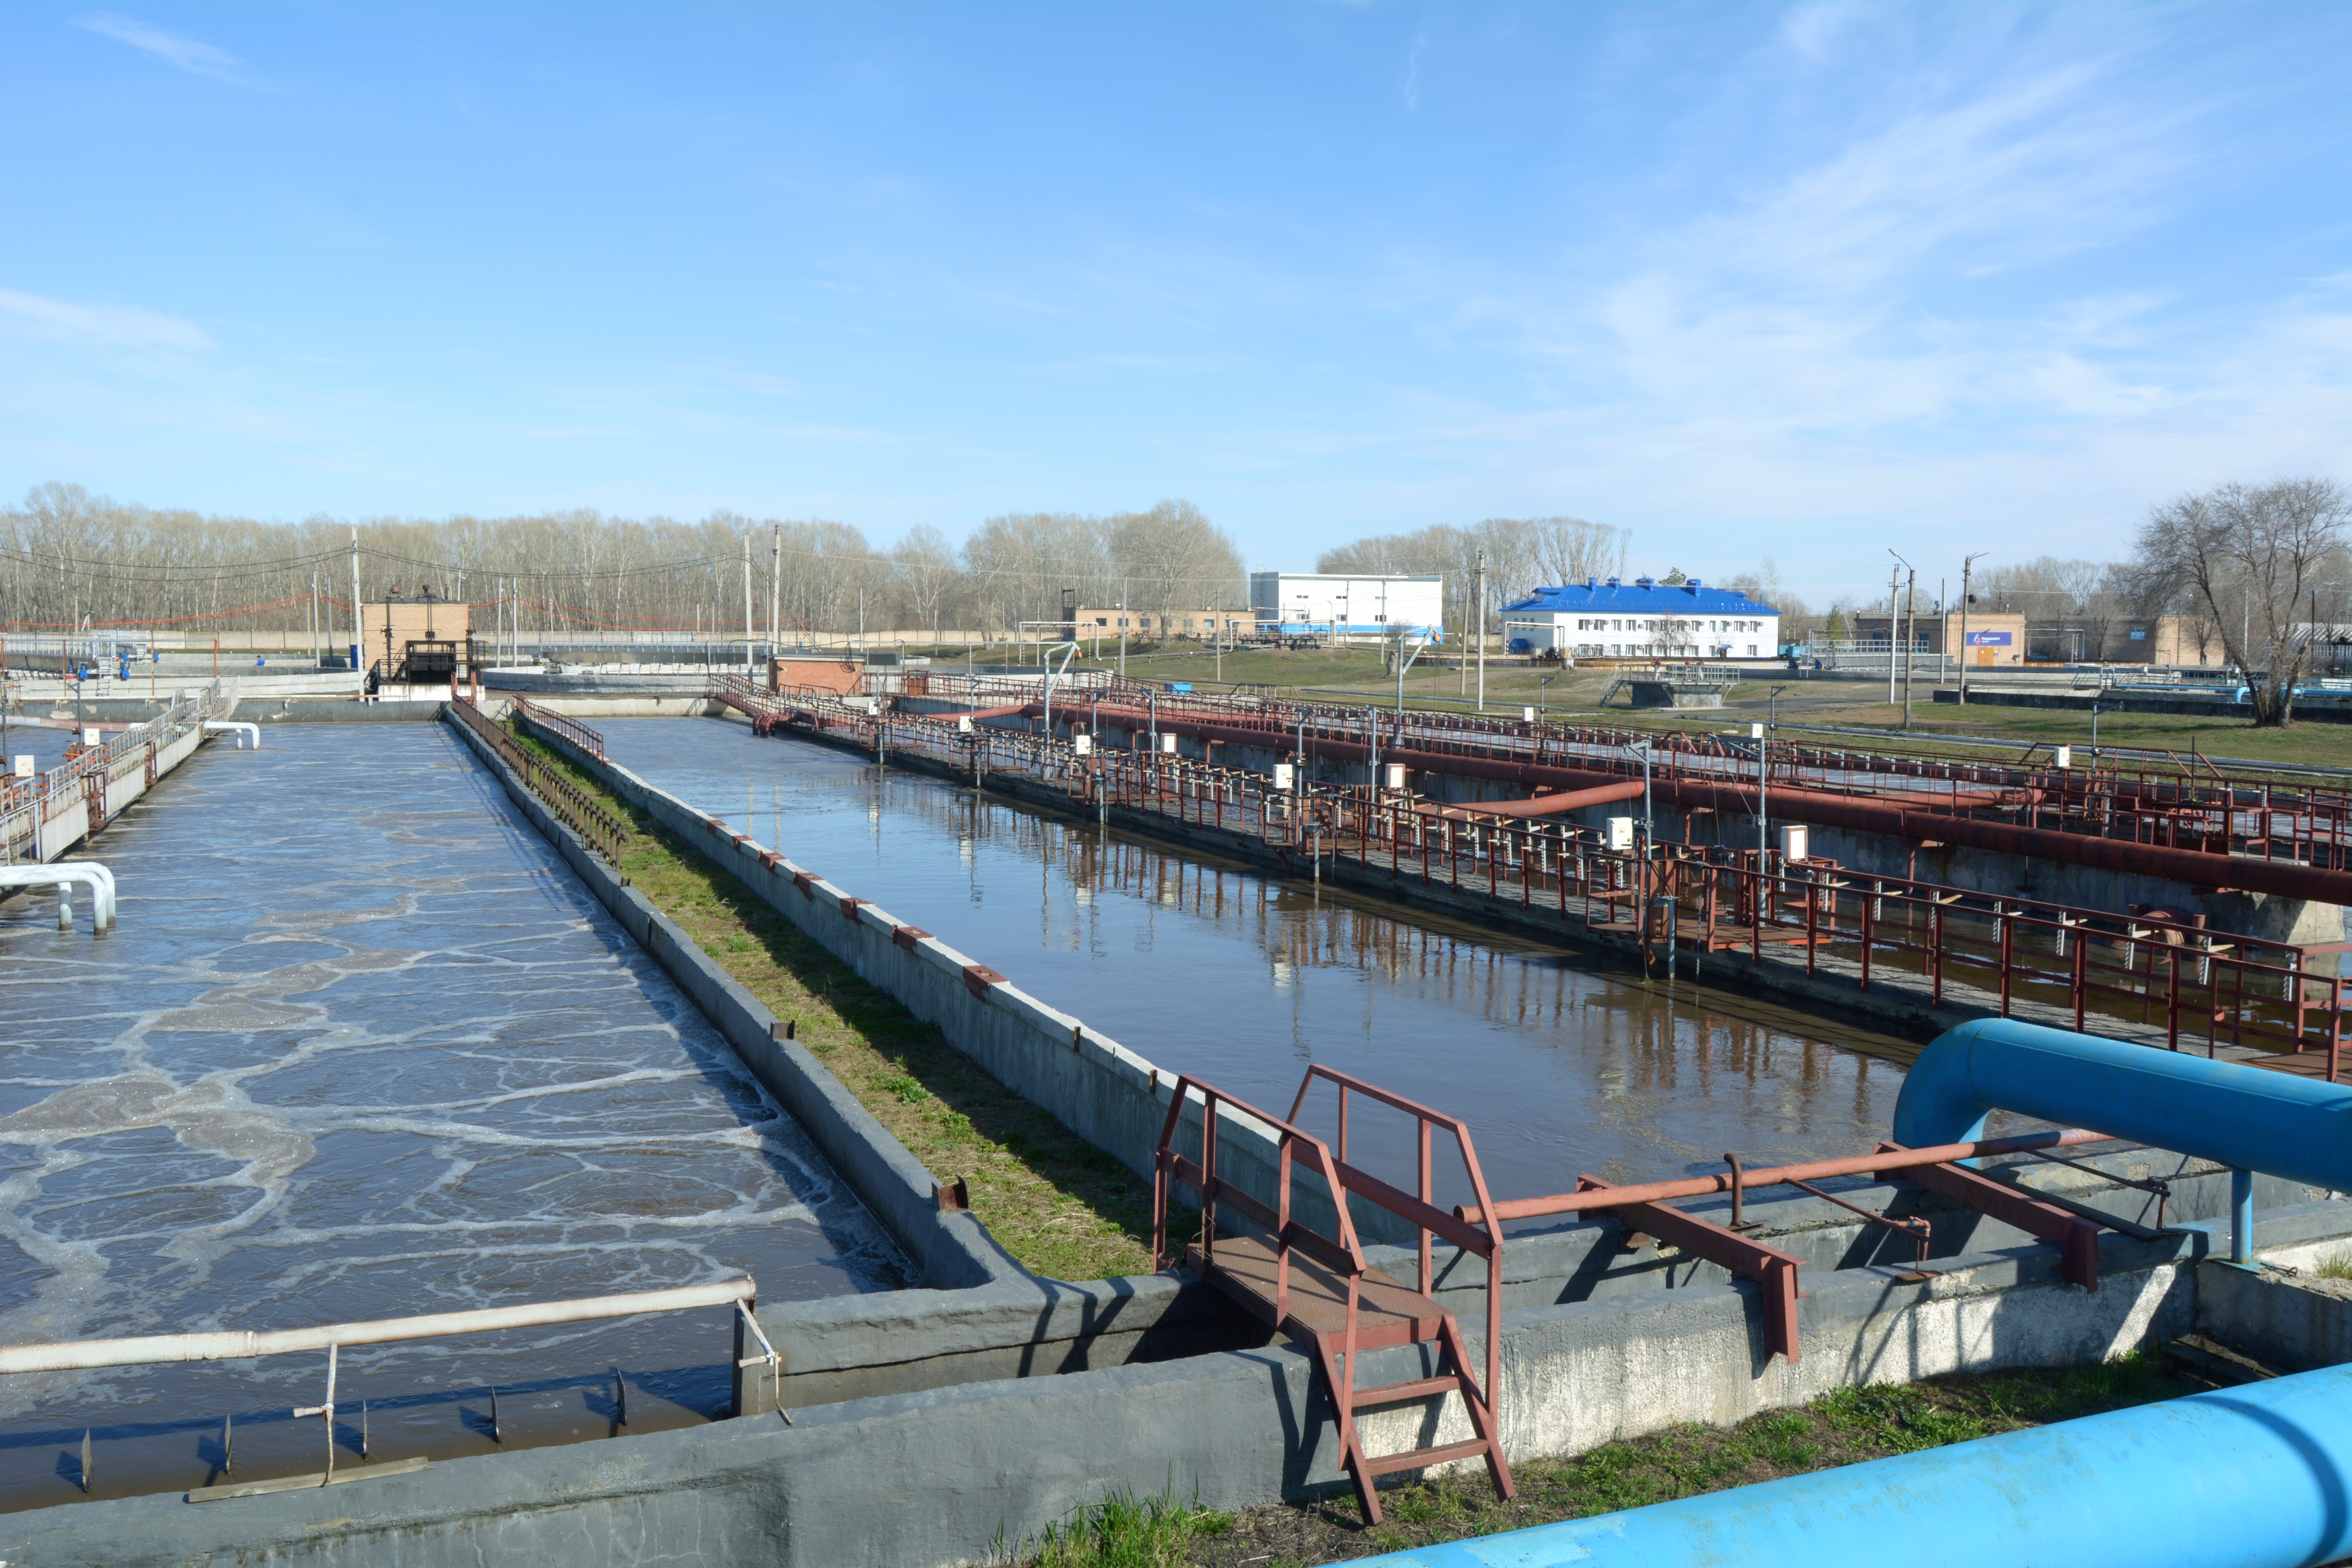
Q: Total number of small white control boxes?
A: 13